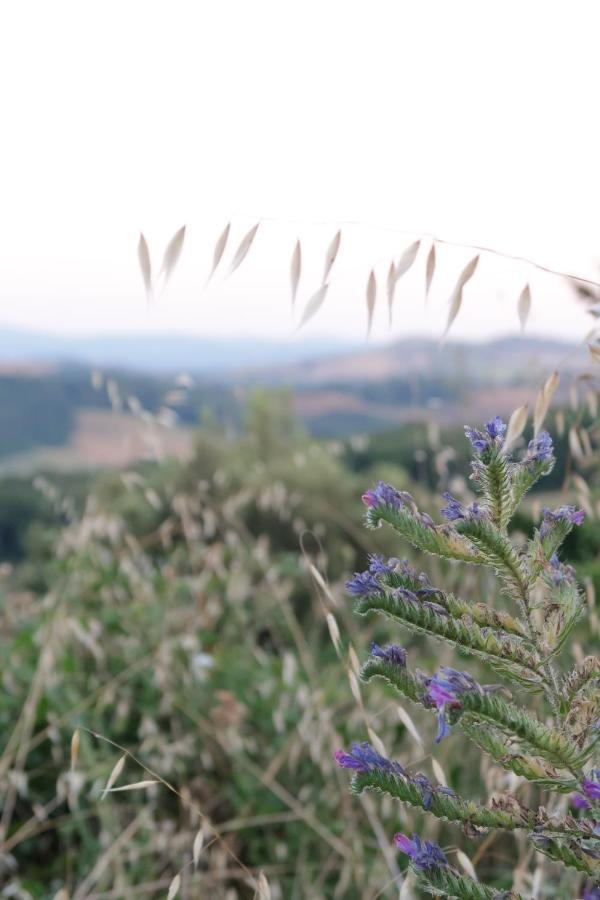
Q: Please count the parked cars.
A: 0